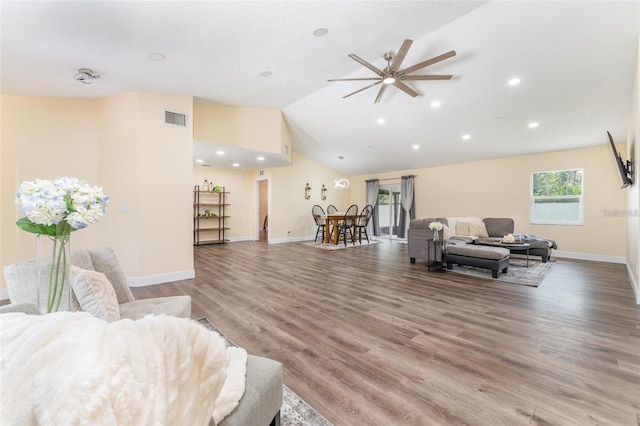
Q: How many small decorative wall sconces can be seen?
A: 2